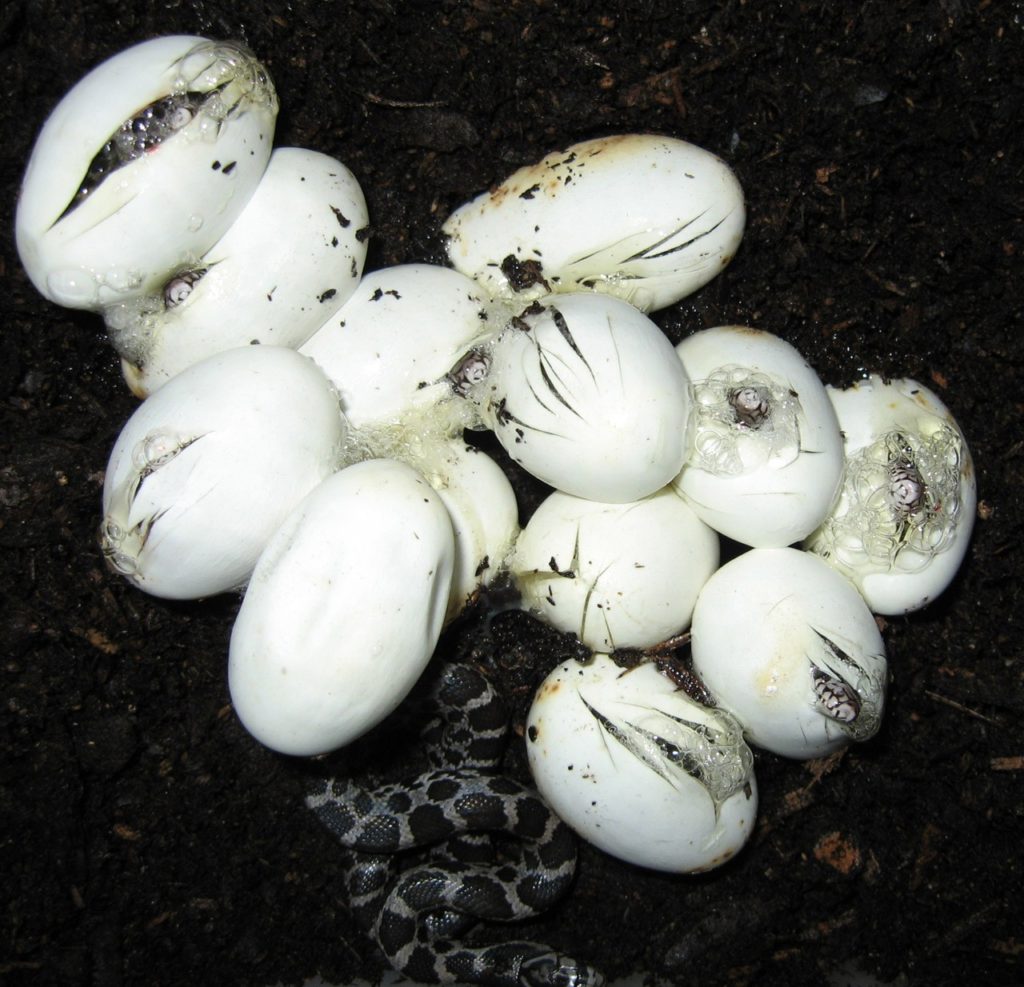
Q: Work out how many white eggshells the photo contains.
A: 13